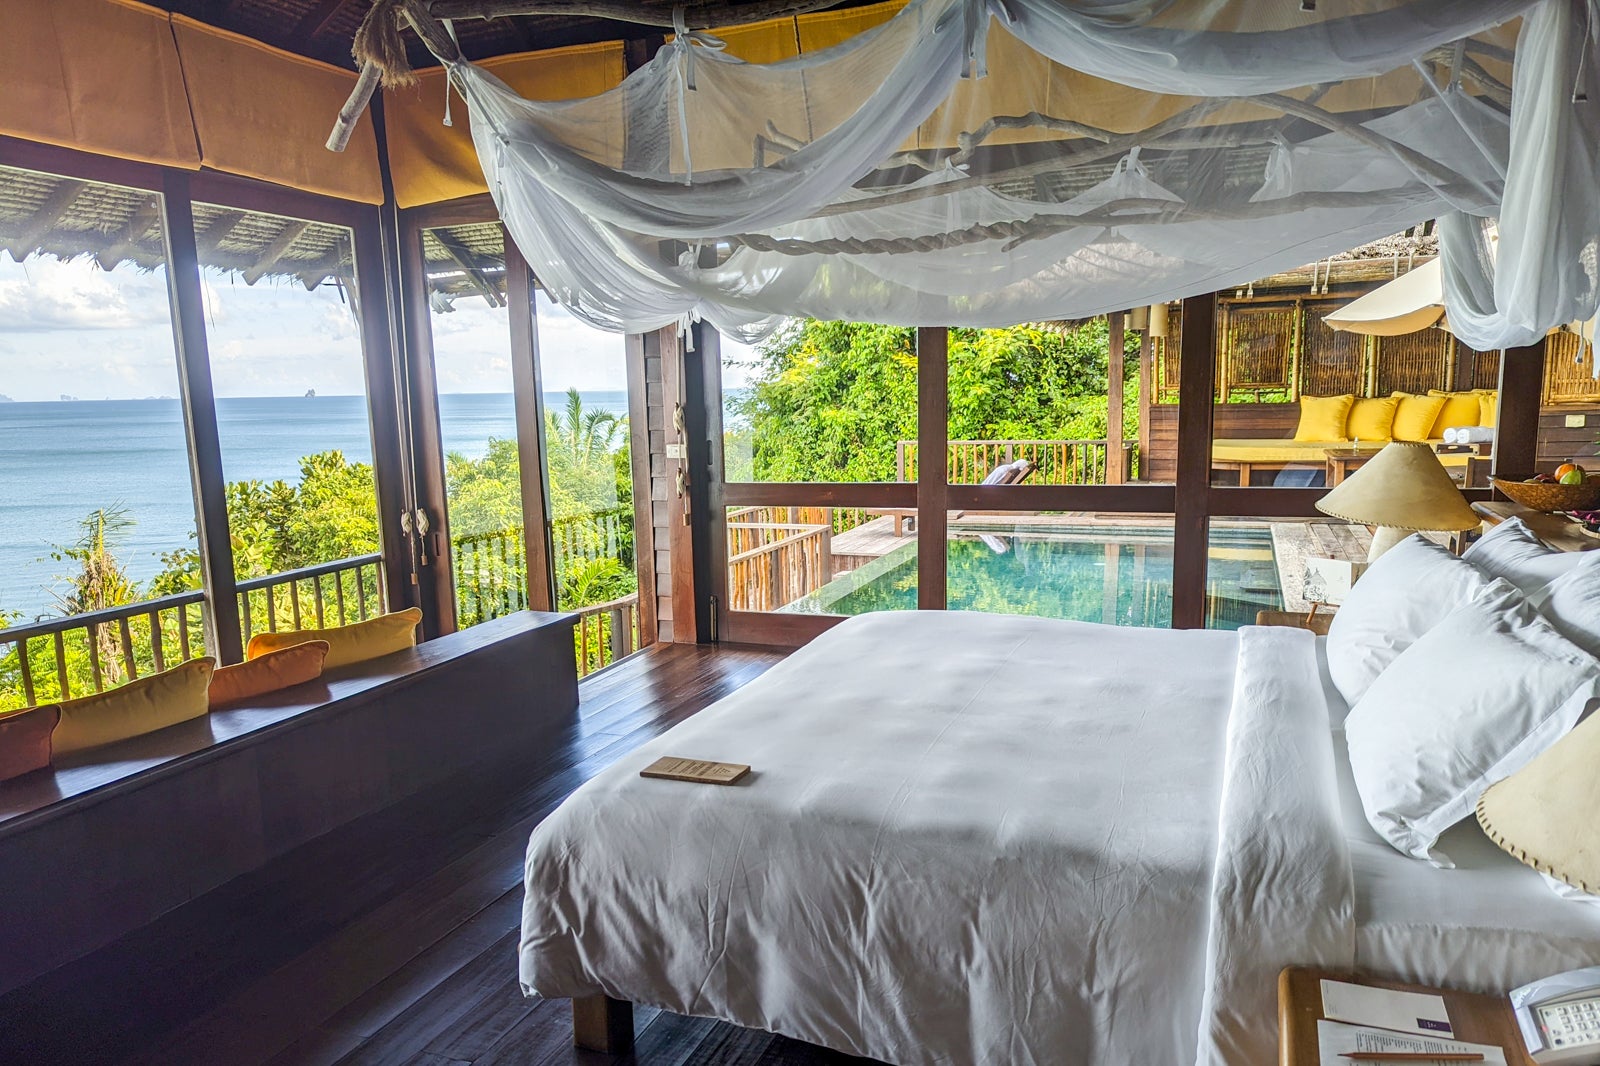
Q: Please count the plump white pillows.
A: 4